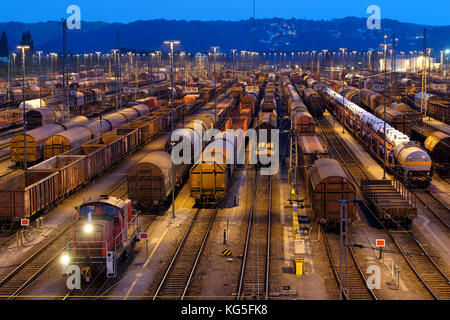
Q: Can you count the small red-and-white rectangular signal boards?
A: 3